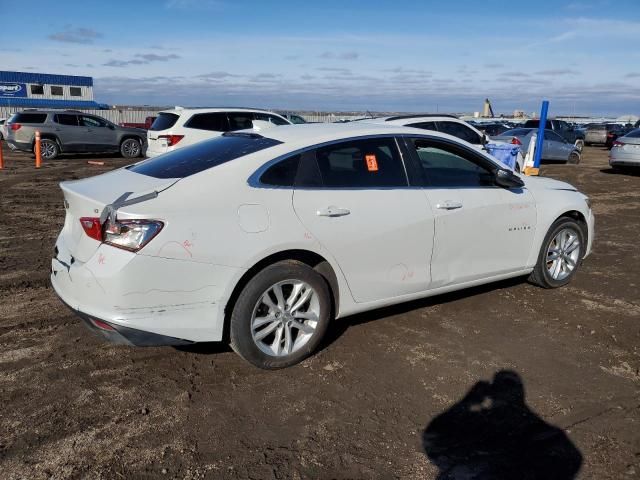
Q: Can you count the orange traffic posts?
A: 2